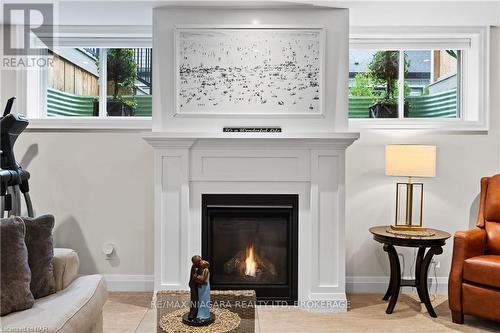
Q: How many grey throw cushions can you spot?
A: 2